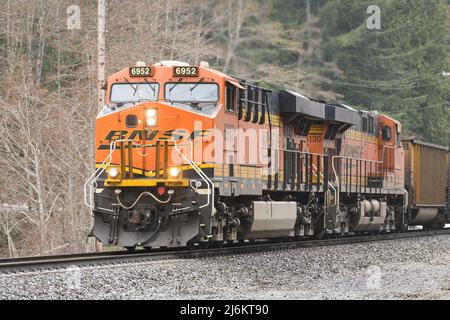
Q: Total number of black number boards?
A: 2